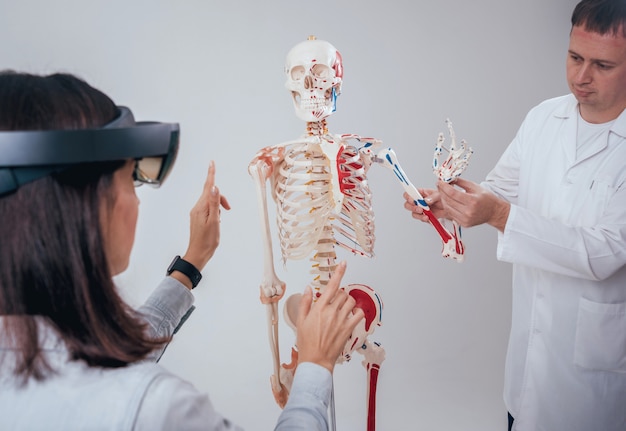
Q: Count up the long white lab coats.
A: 1